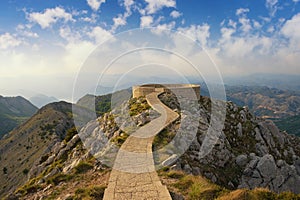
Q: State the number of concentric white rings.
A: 3